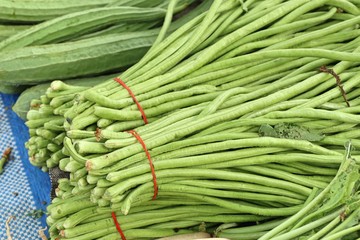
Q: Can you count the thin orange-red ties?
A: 3